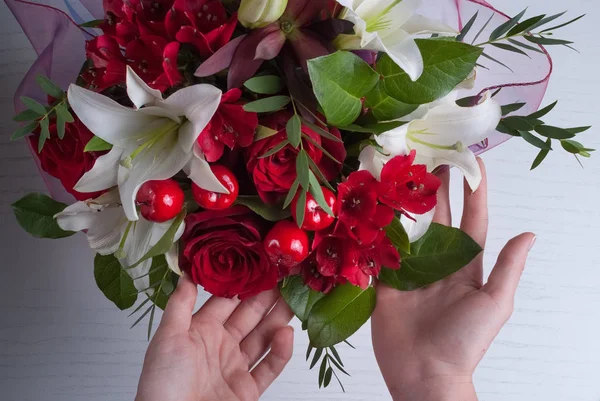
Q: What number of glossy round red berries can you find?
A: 4